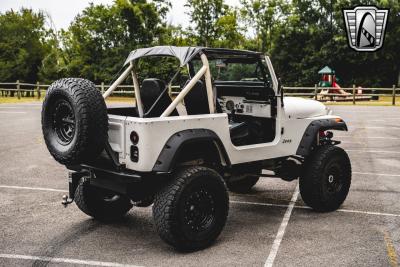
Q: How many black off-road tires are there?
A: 5